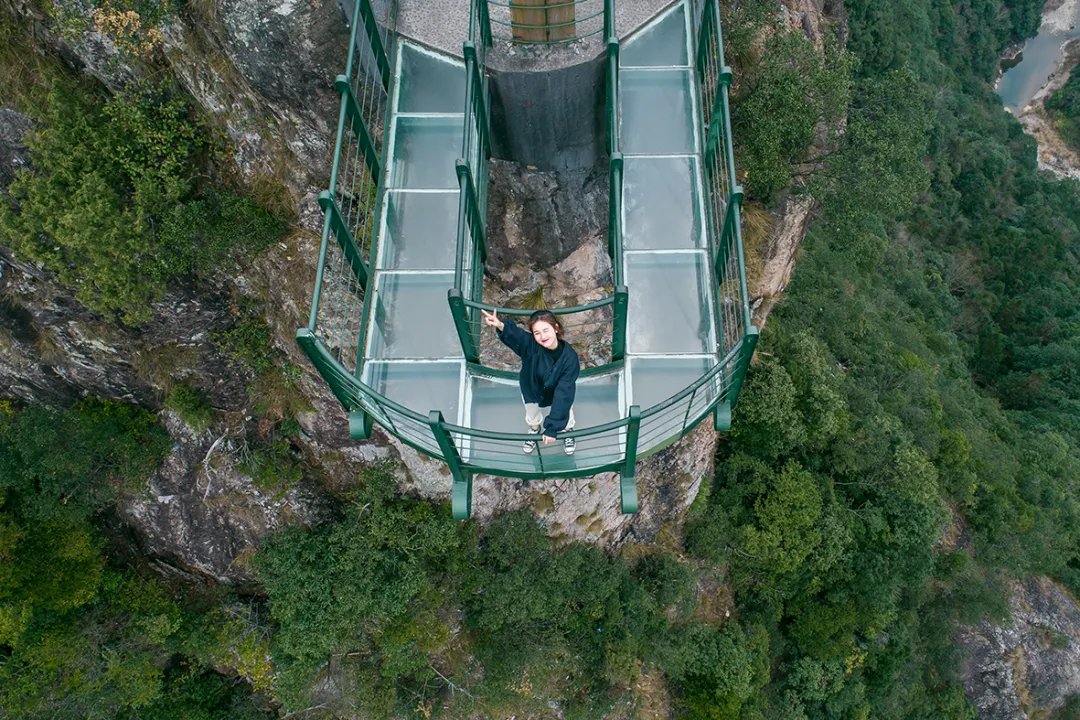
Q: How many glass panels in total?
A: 11